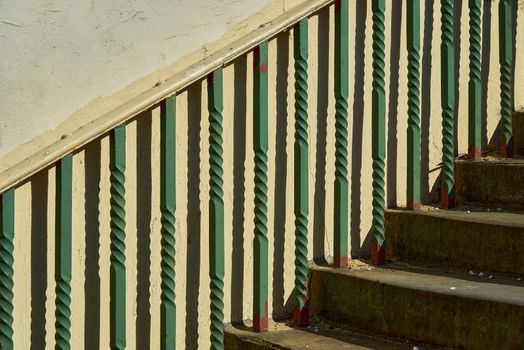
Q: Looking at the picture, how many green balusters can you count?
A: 13